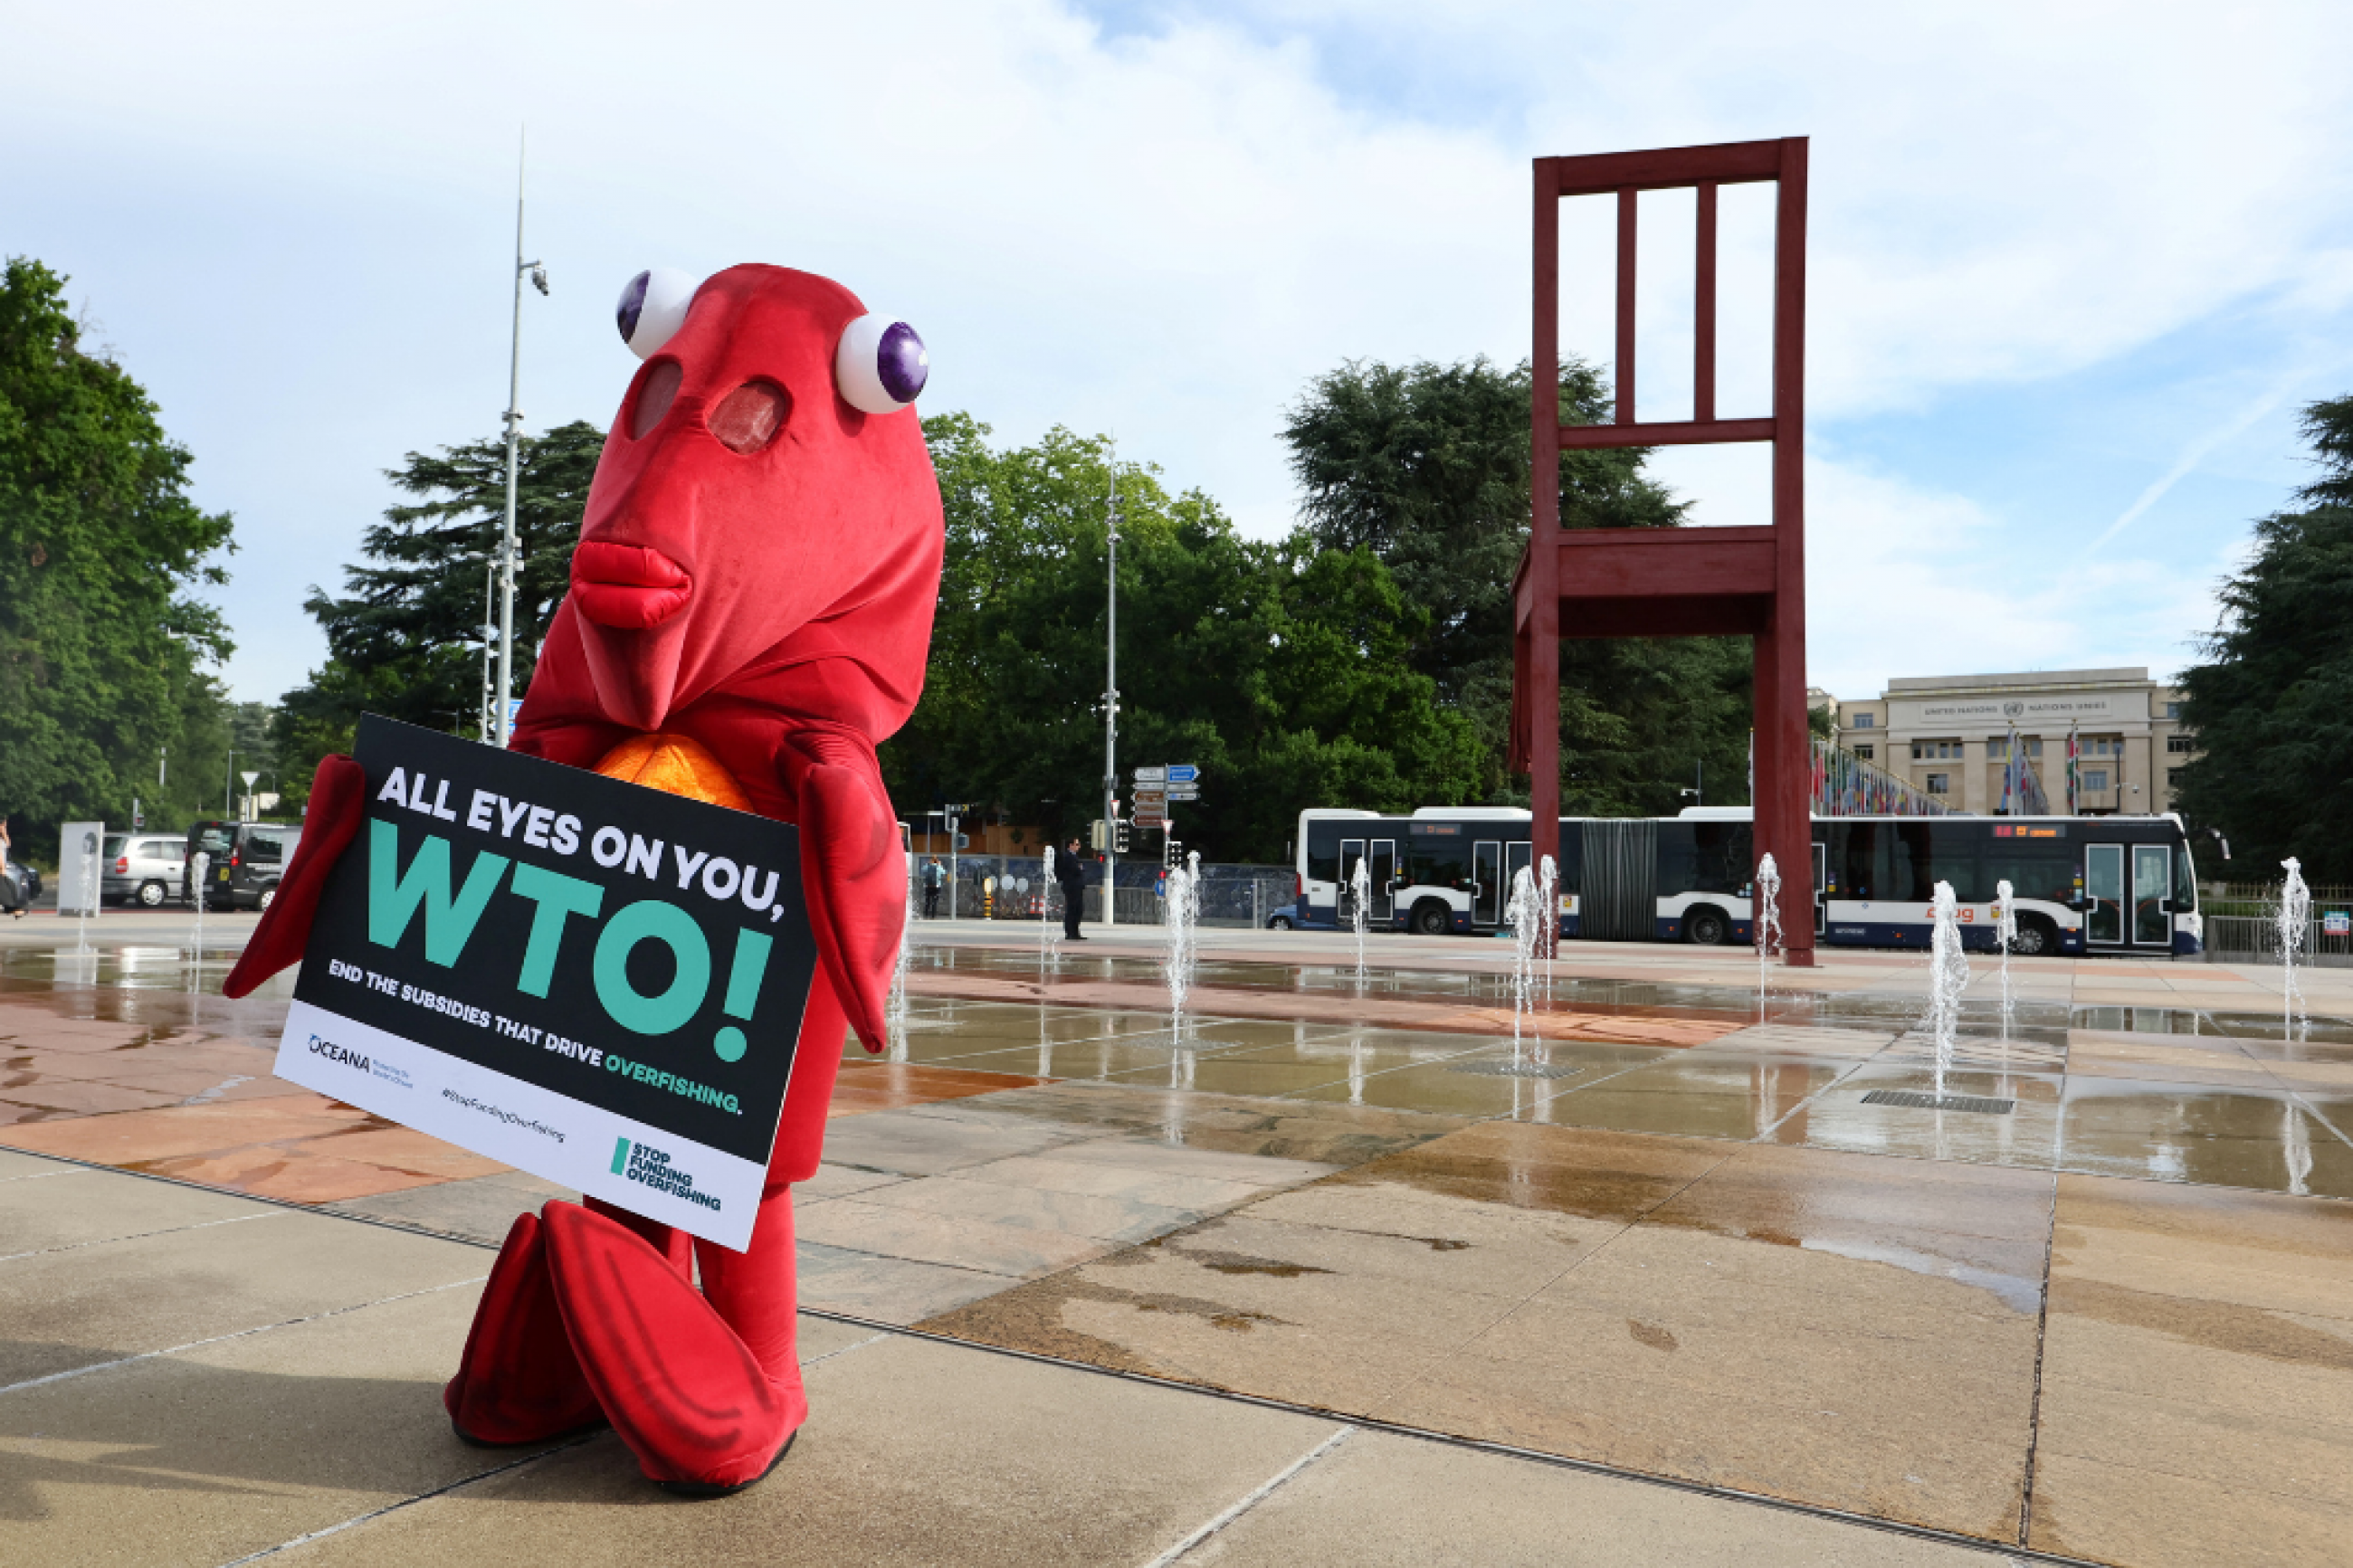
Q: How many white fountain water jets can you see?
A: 13